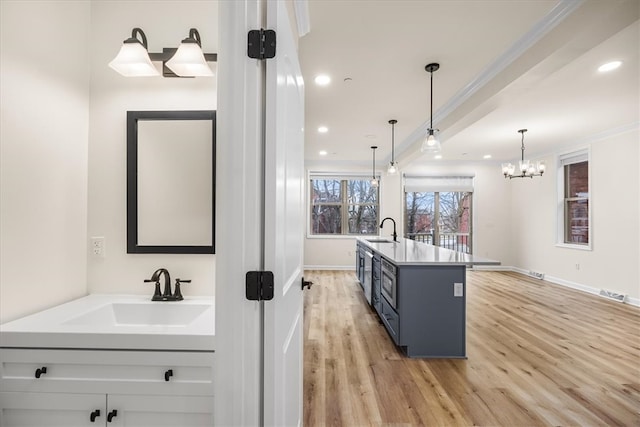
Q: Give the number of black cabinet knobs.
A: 4